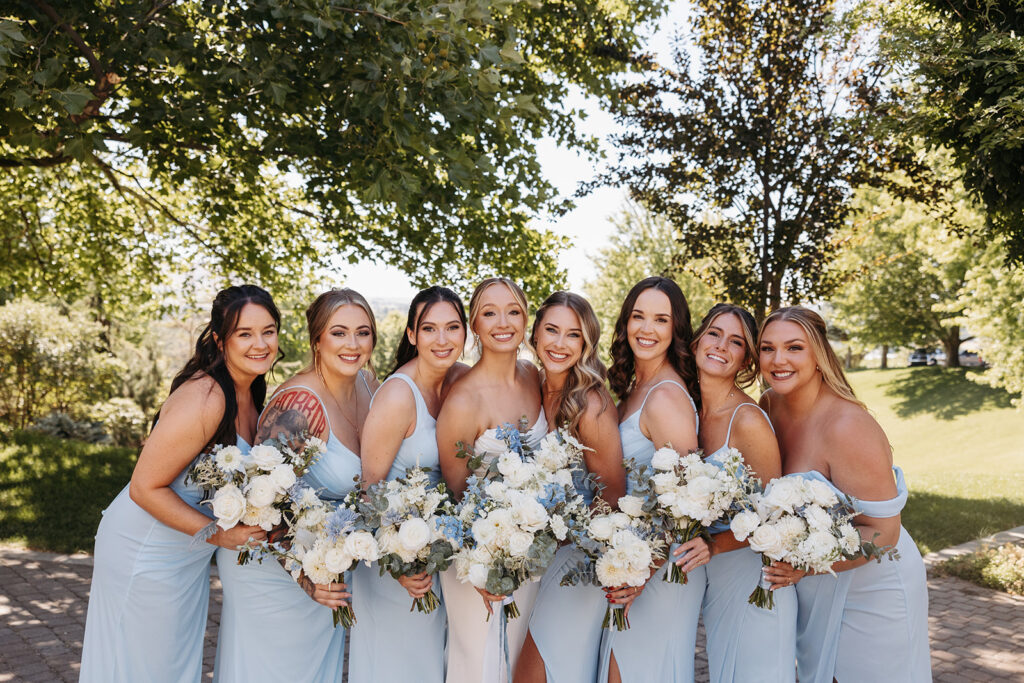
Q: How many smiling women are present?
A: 8